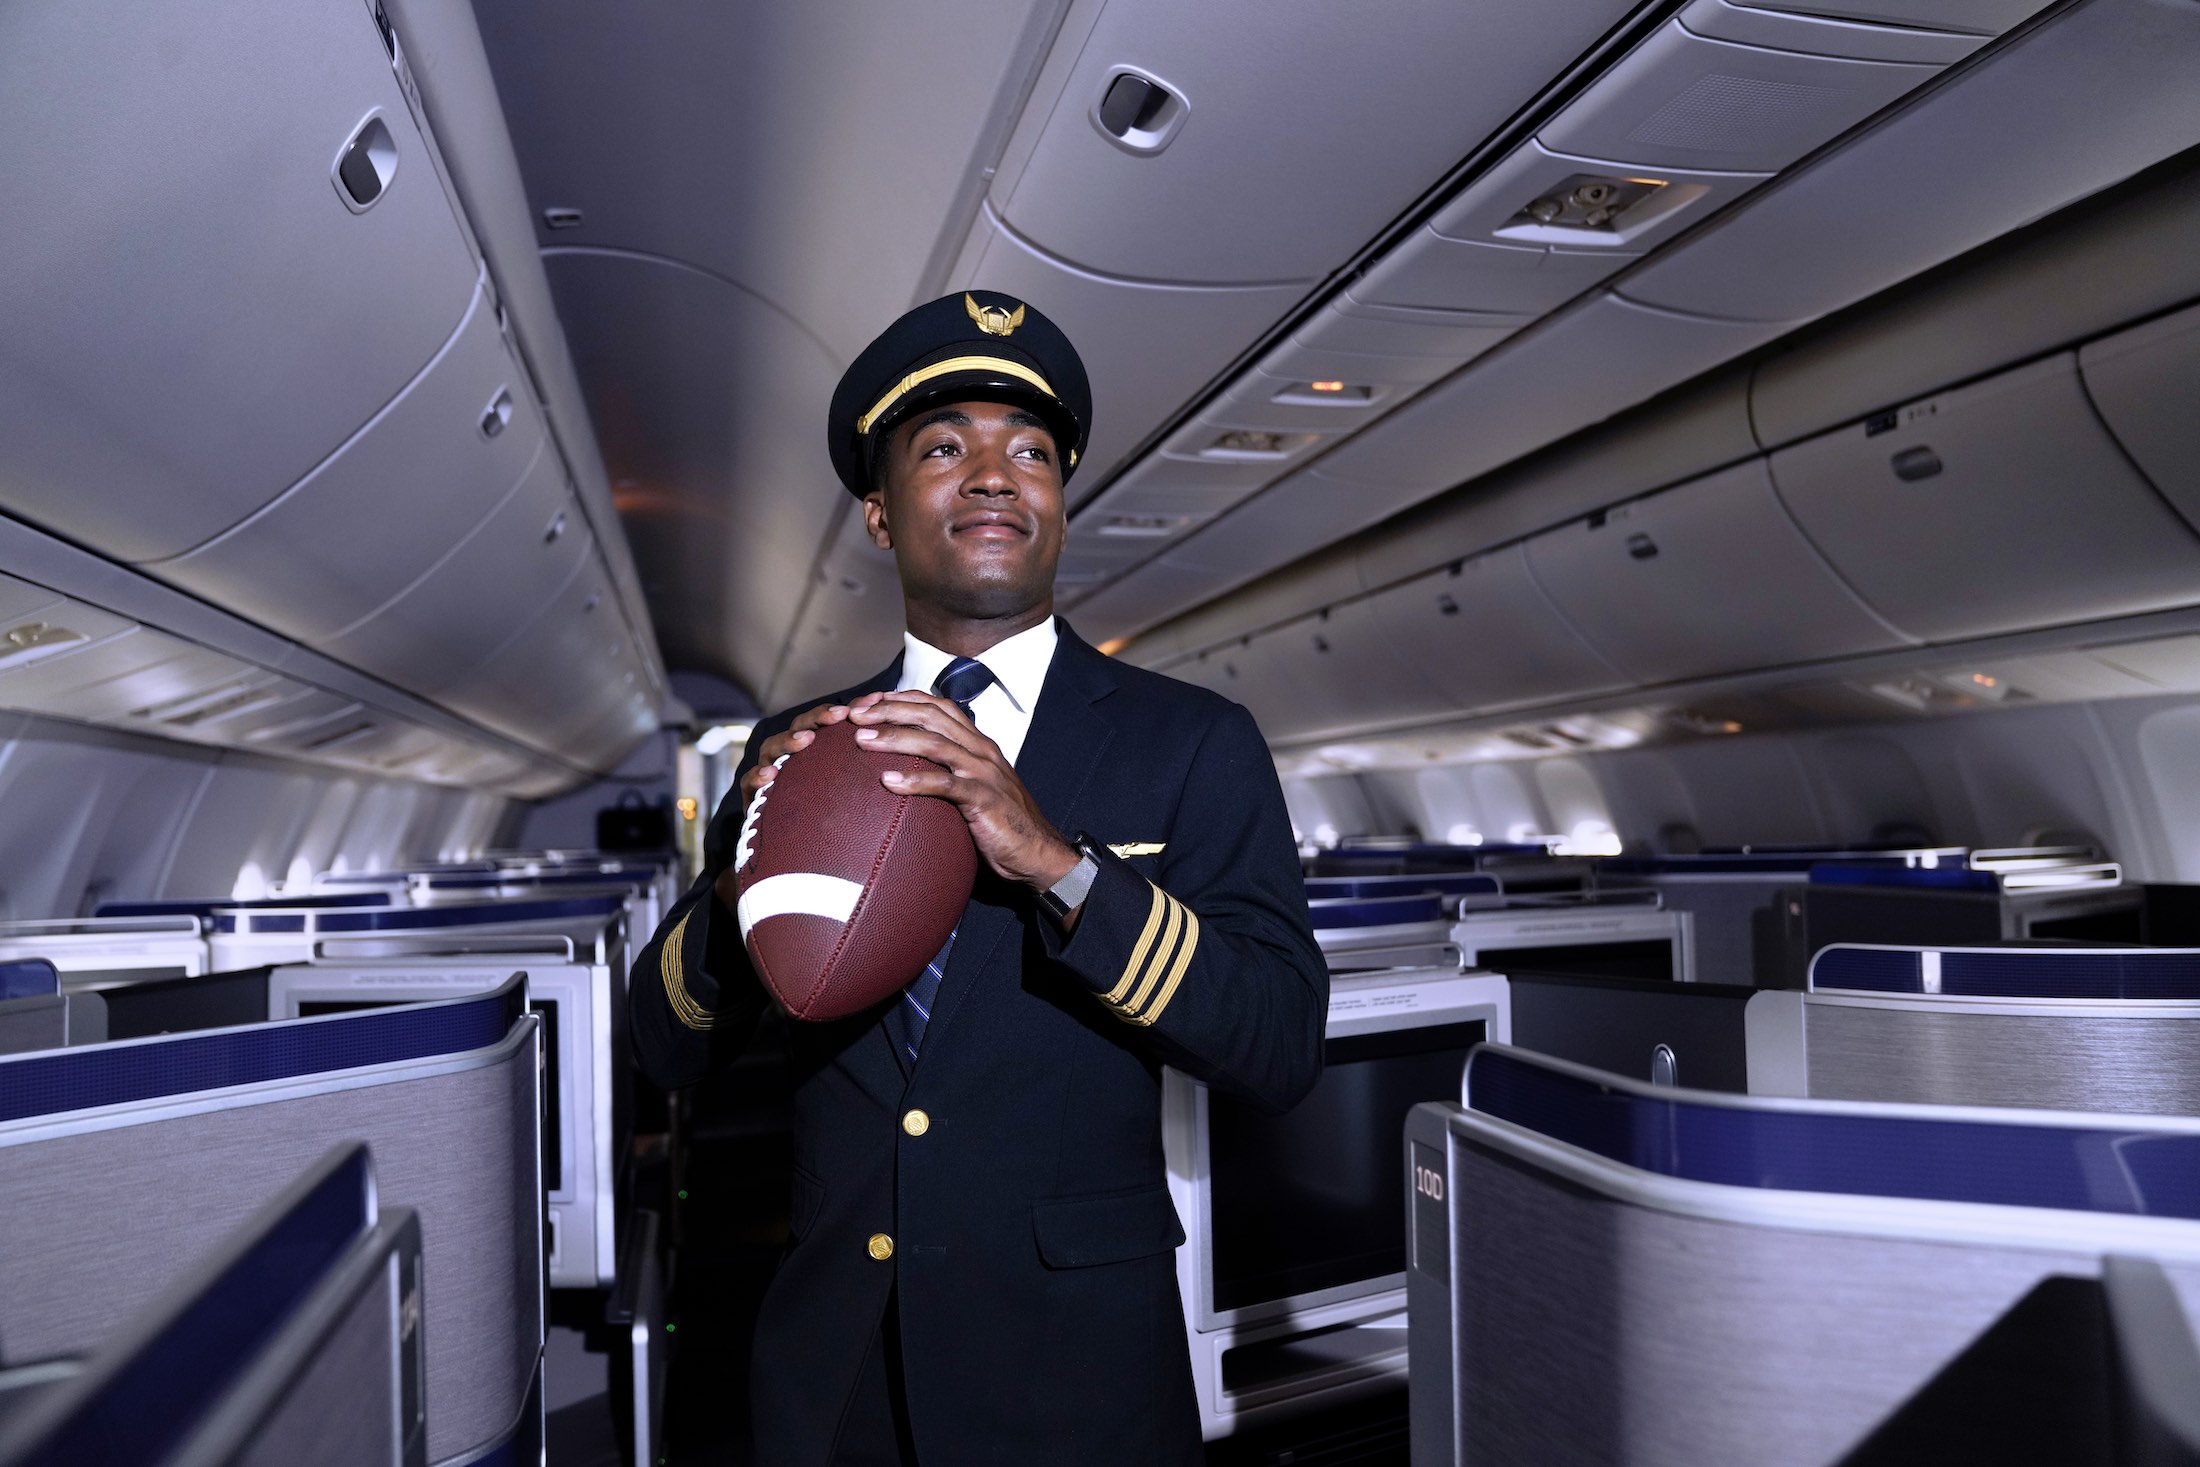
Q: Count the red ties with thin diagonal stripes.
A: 0